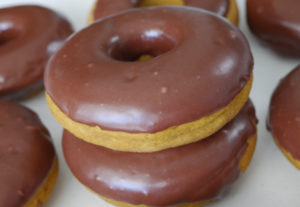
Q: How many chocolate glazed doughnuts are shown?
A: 7